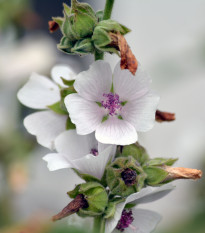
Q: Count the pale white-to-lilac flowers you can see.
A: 4